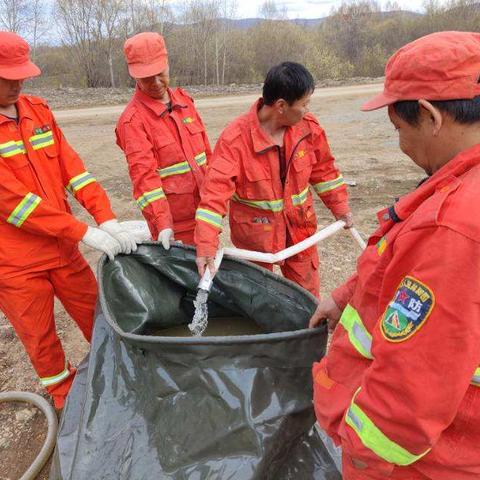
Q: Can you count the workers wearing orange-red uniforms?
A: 4